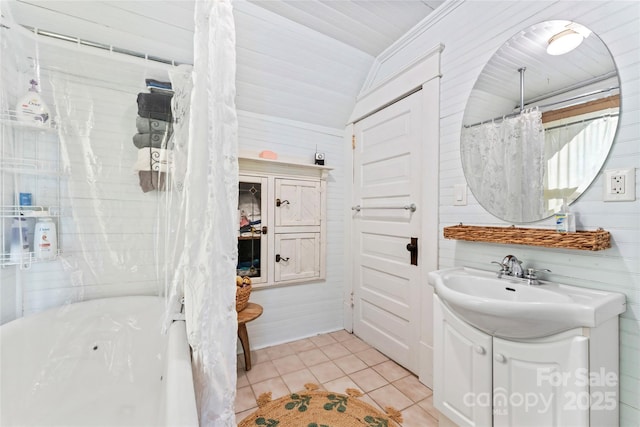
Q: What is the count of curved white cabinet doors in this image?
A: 2